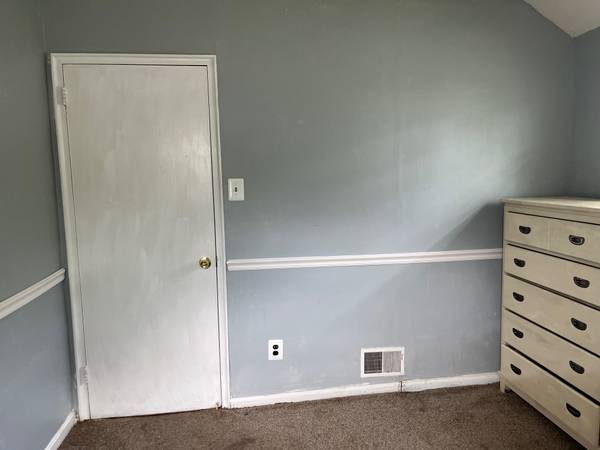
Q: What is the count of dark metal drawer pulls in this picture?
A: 10